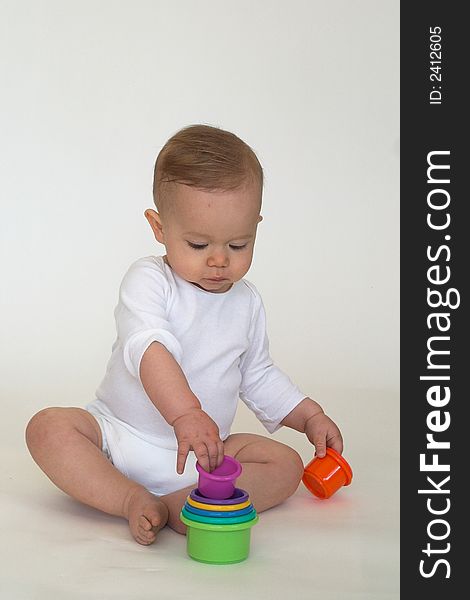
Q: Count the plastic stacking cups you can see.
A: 7